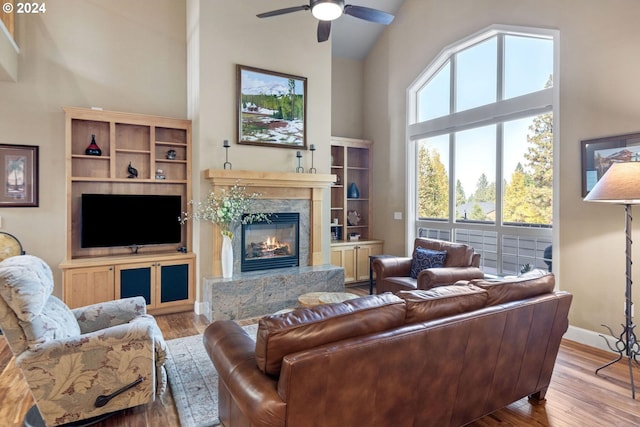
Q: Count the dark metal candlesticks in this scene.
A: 3